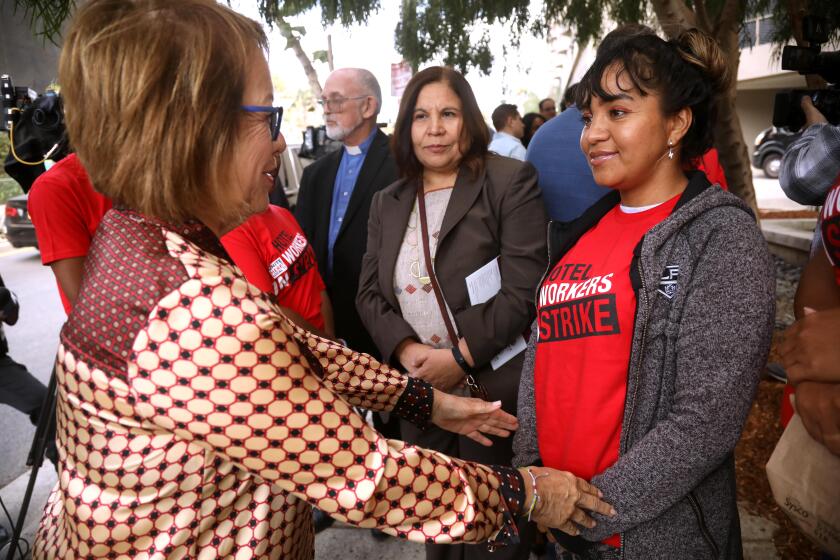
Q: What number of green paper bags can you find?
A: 0